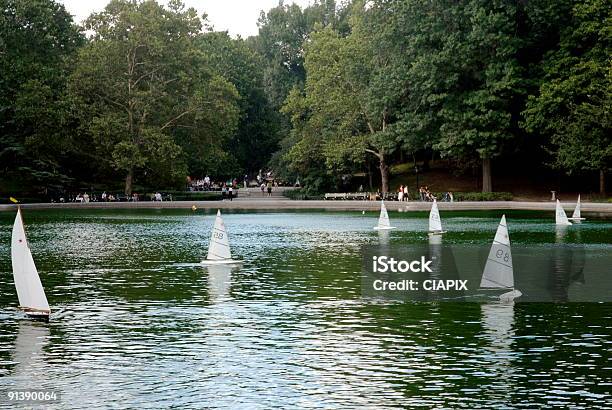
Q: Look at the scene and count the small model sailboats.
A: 7